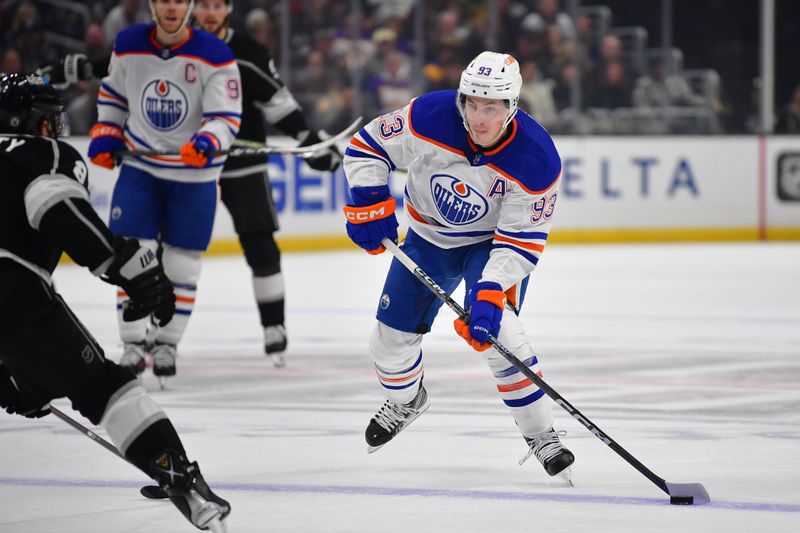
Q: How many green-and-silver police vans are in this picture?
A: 0